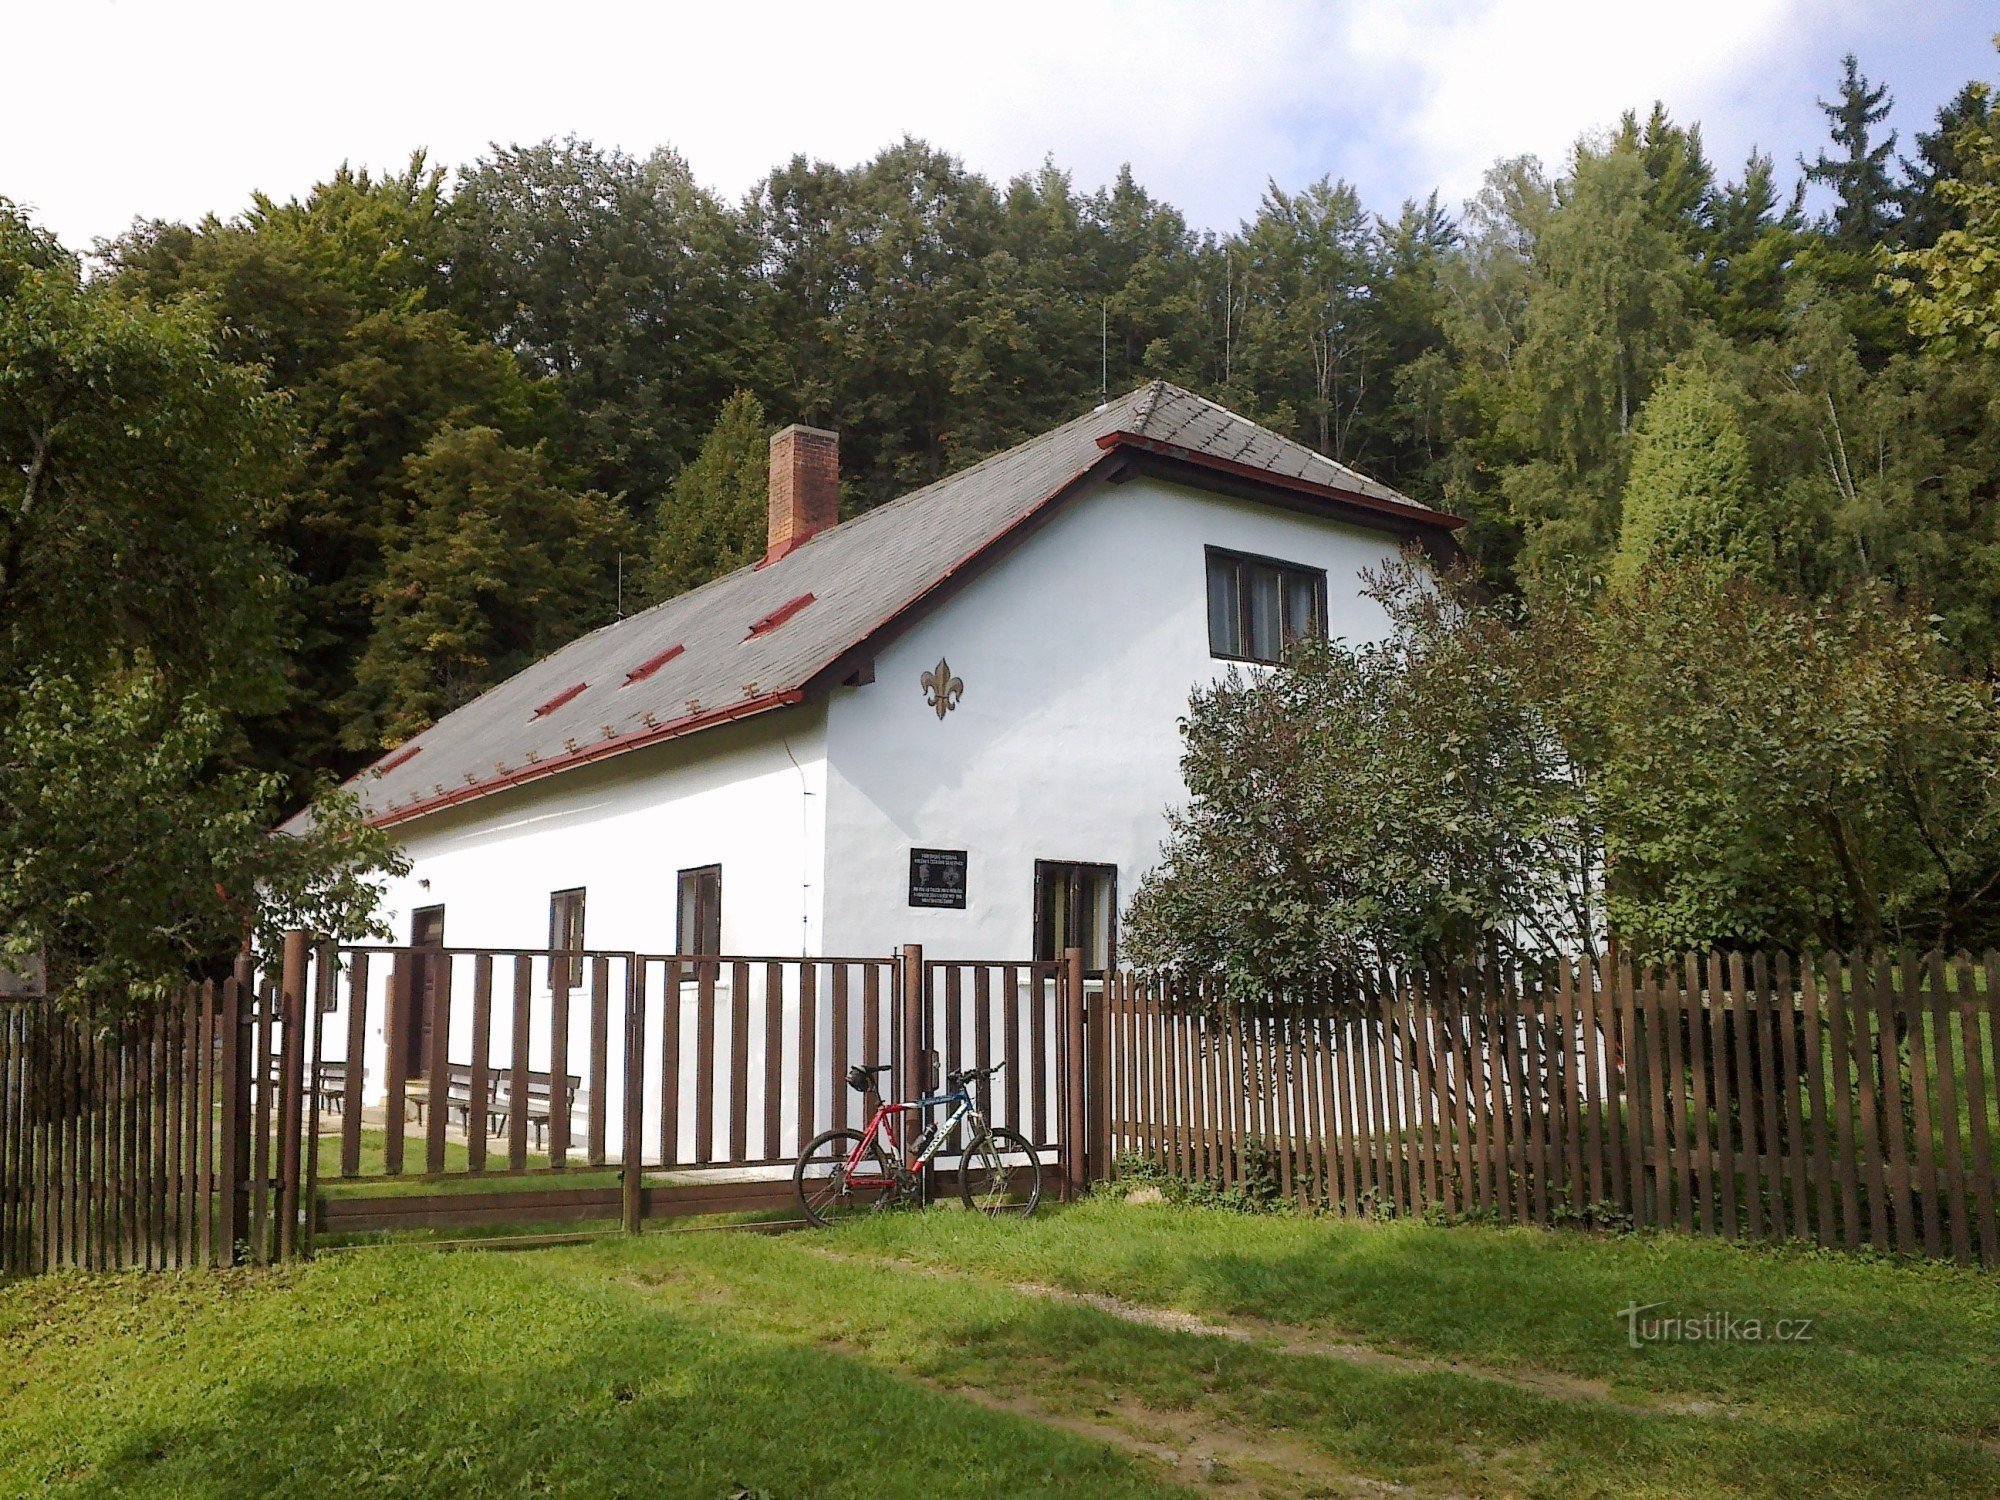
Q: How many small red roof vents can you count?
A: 4